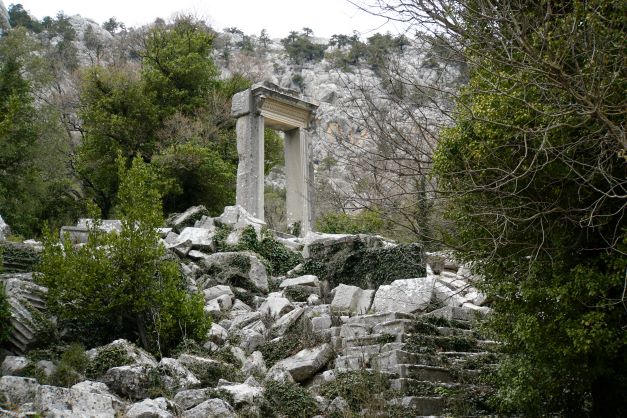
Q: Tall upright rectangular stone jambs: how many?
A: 2